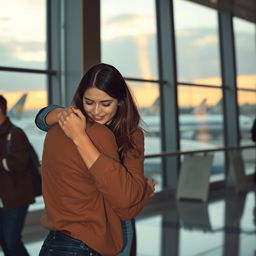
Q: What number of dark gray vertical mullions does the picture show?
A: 3